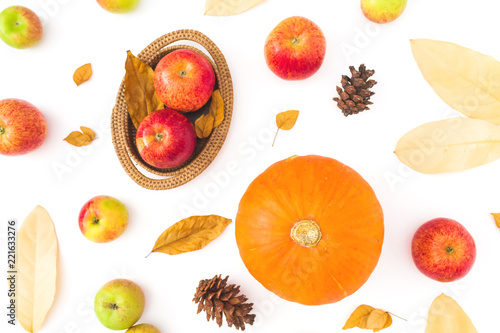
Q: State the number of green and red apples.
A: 11